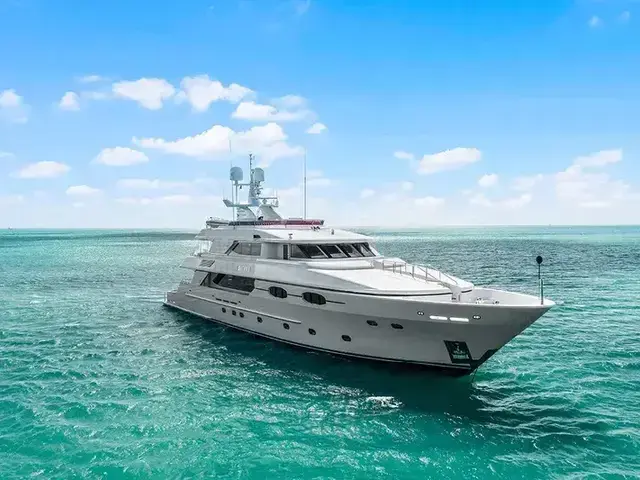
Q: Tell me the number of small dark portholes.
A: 9